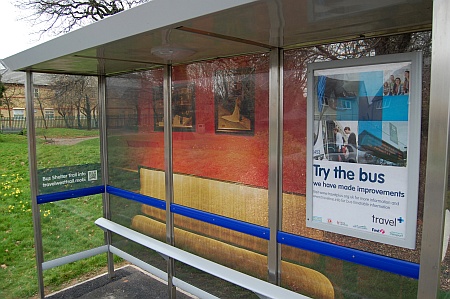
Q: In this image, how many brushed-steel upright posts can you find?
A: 5